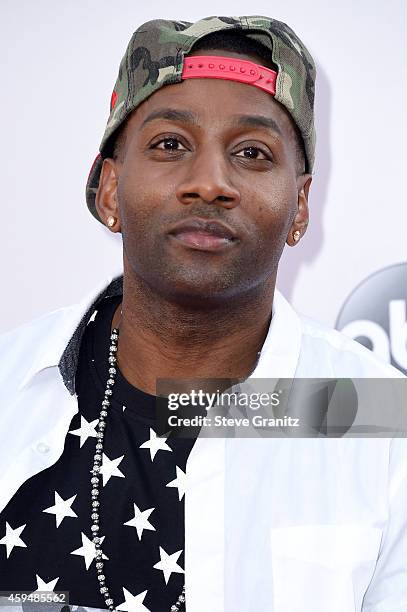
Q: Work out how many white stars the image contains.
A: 11